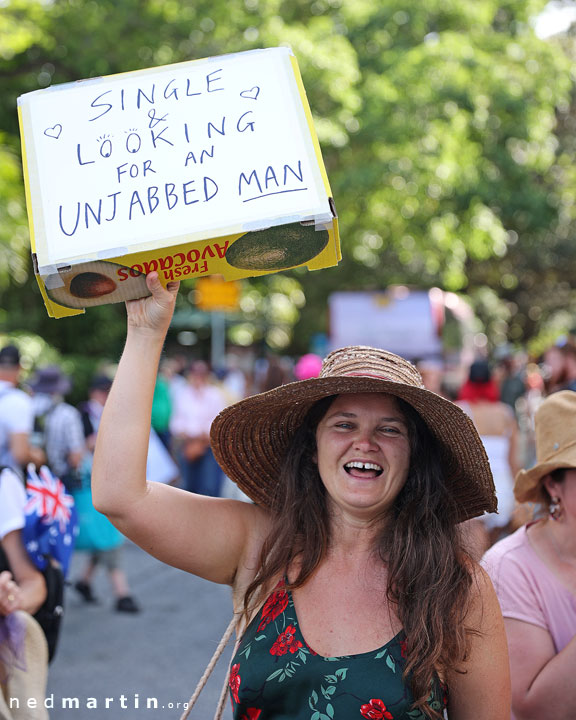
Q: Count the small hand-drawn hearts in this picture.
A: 2